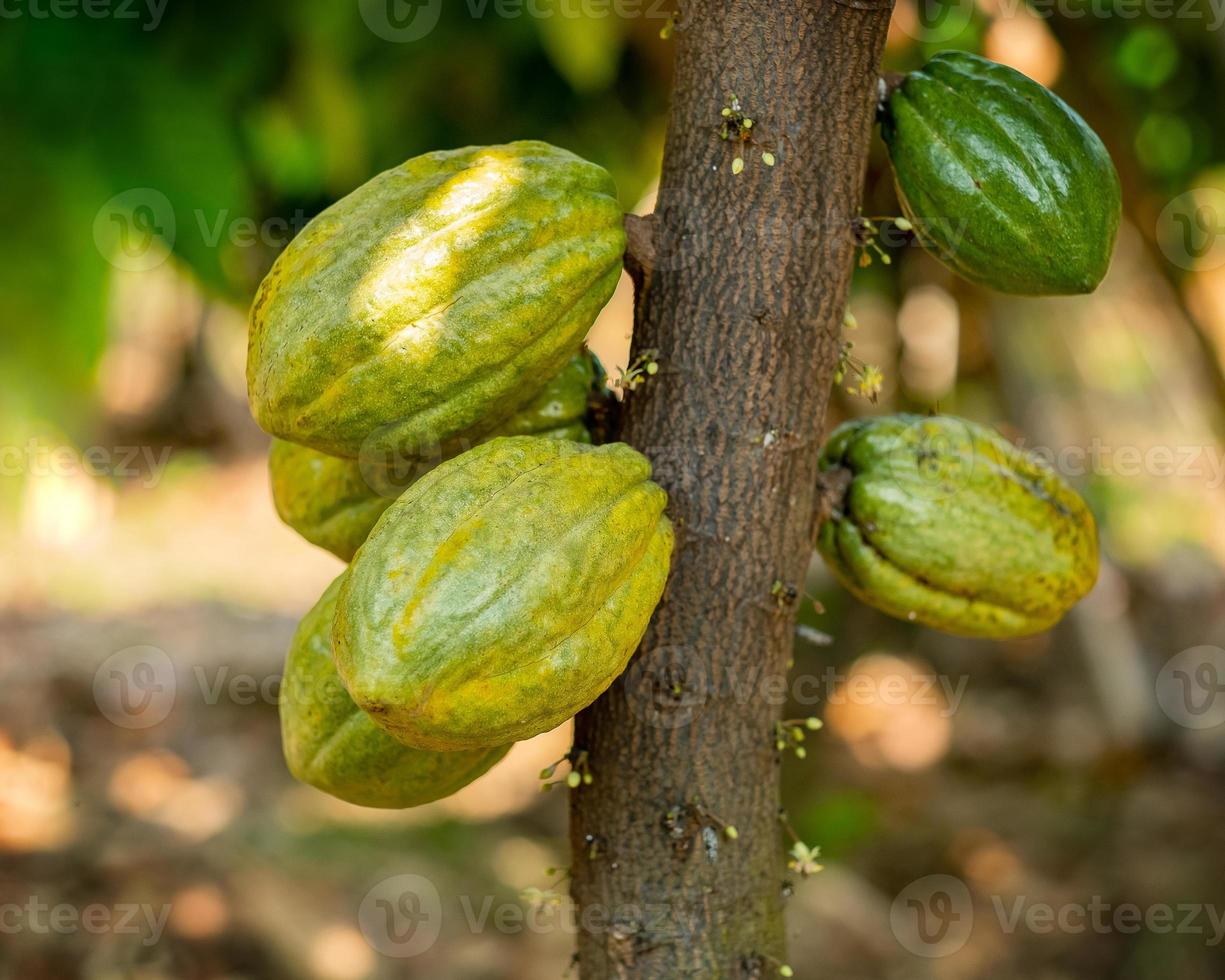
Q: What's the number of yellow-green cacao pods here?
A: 5